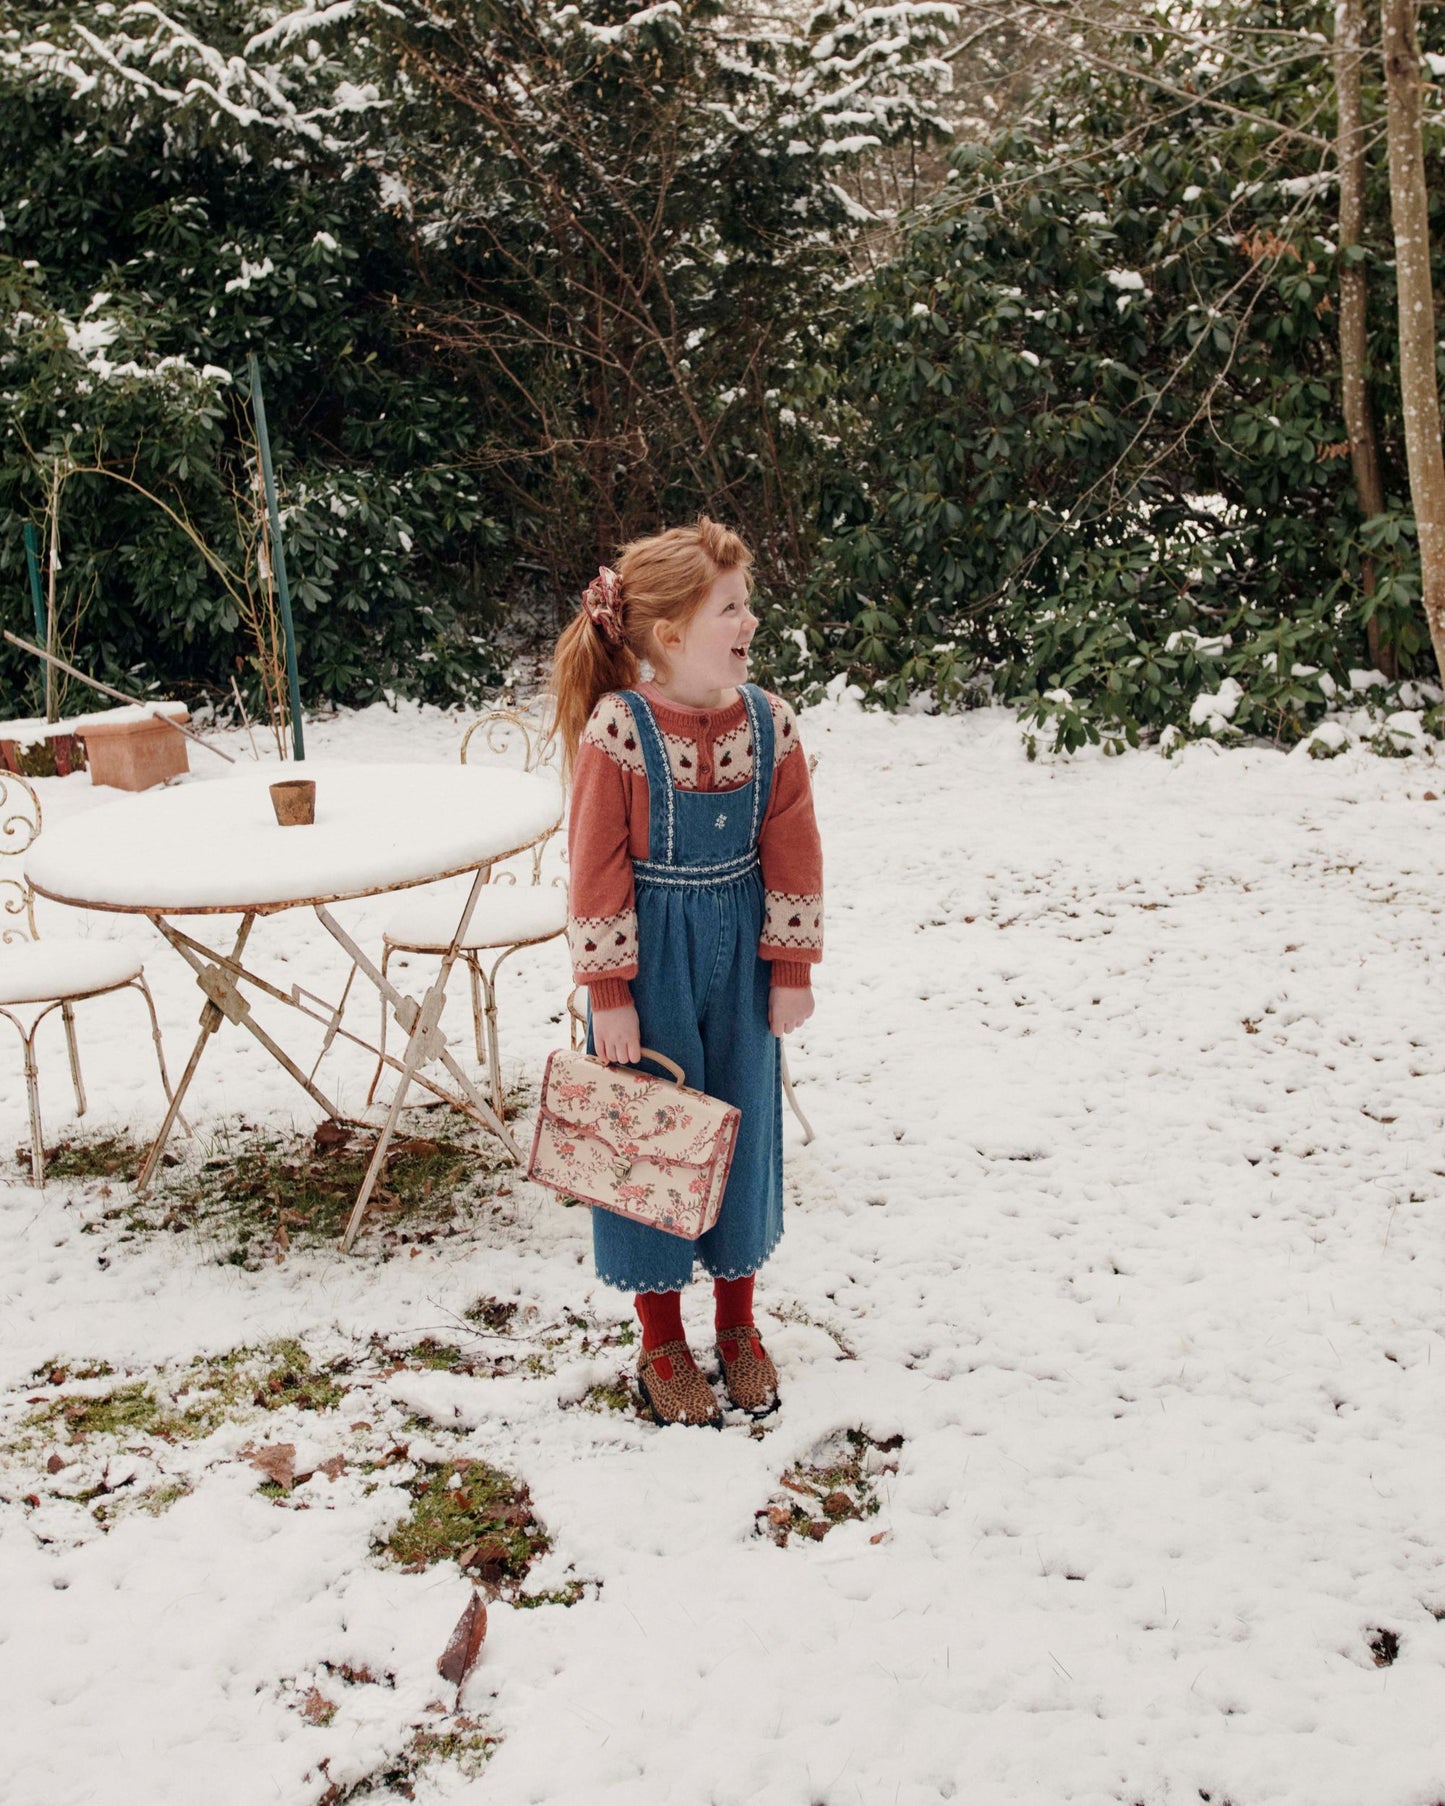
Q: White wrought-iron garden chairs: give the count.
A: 3